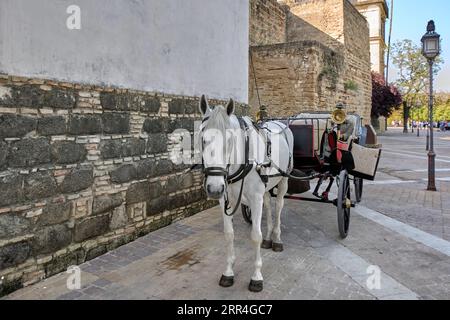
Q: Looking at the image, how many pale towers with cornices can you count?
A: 1